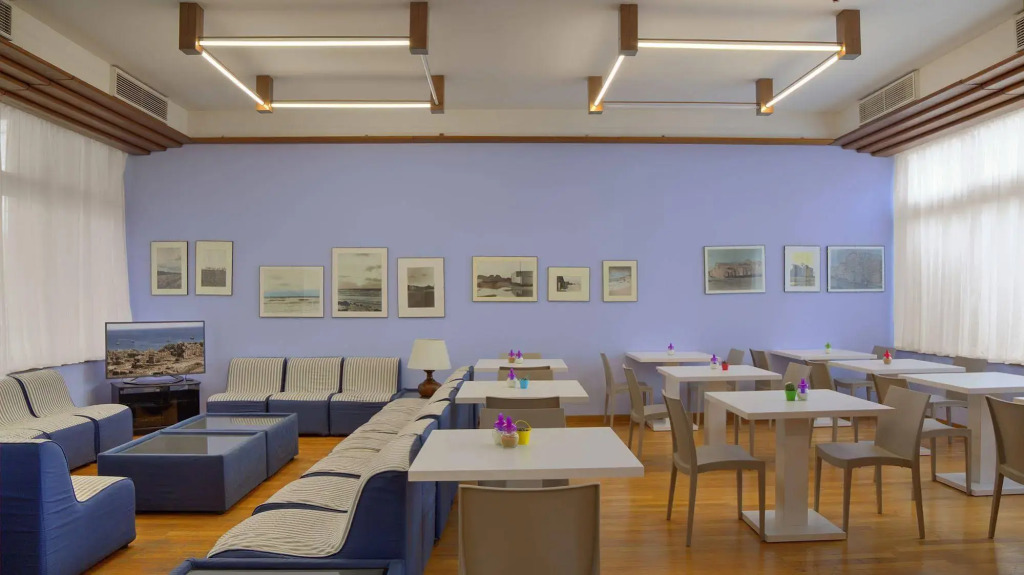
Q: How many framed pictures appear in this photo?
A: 11